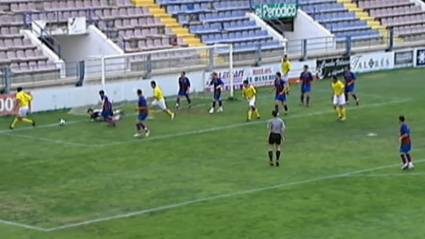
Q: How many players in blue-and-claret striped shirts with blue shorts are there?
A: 8